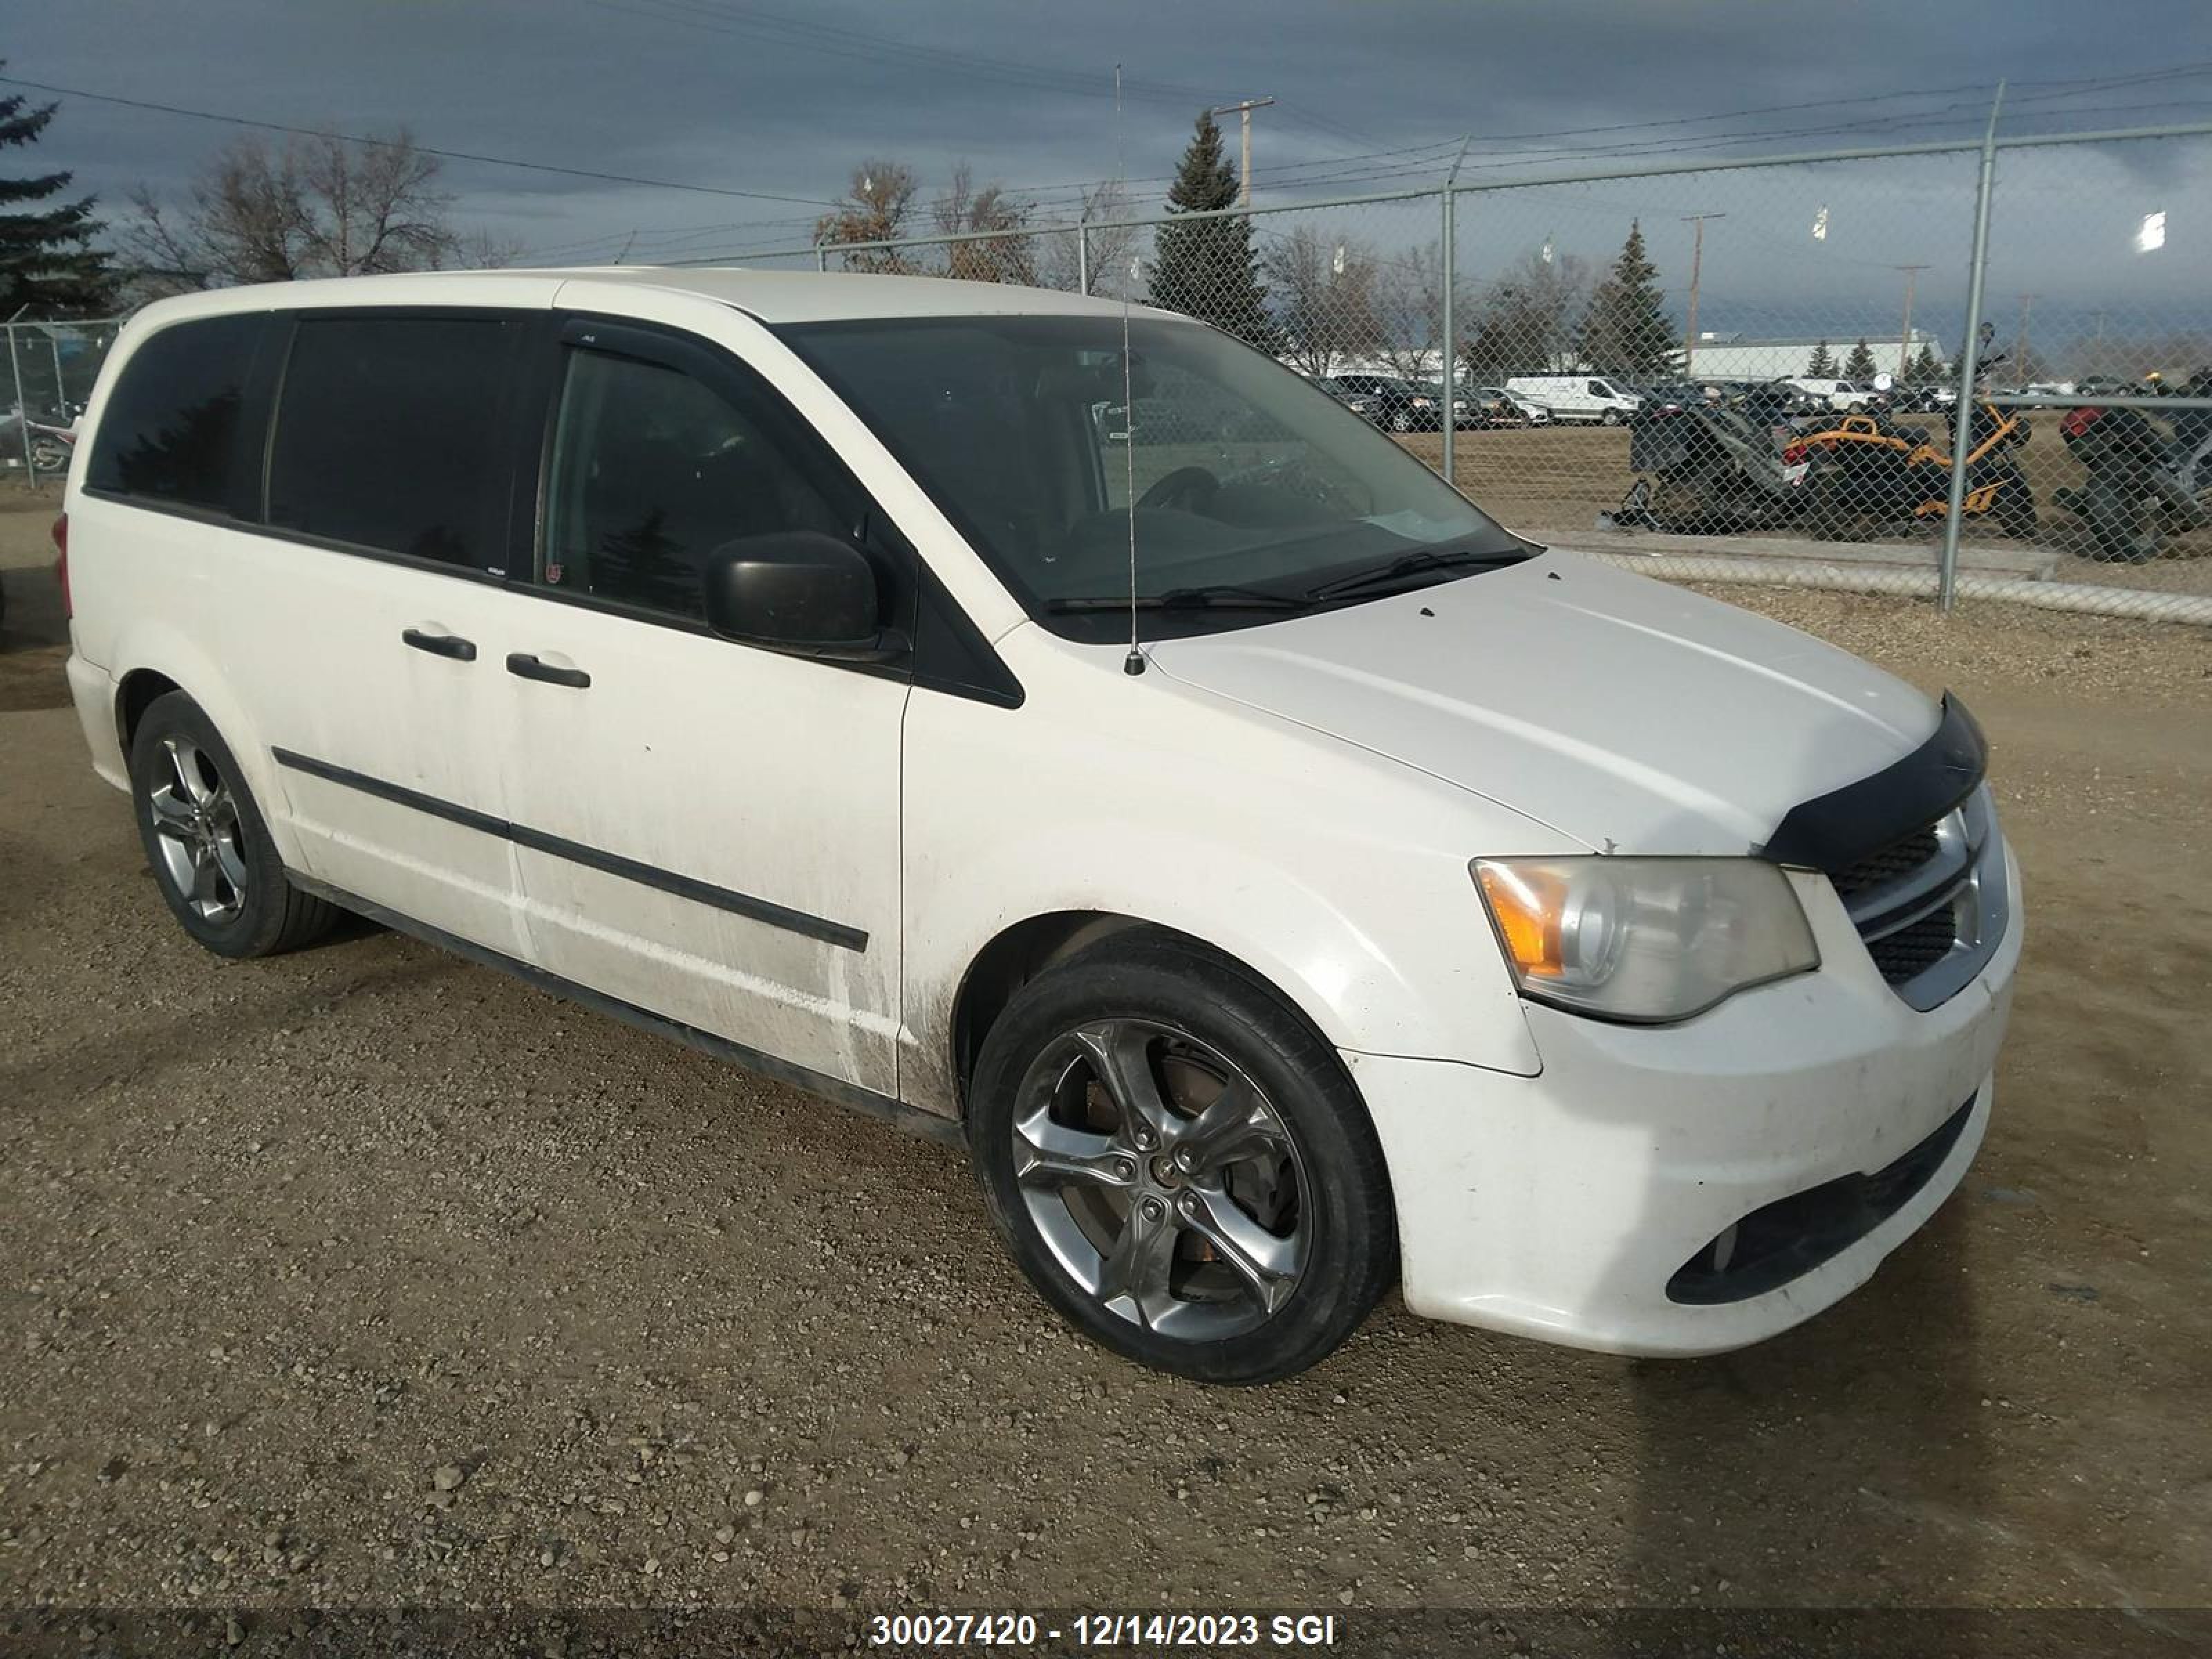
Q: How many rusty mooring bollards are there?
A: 0